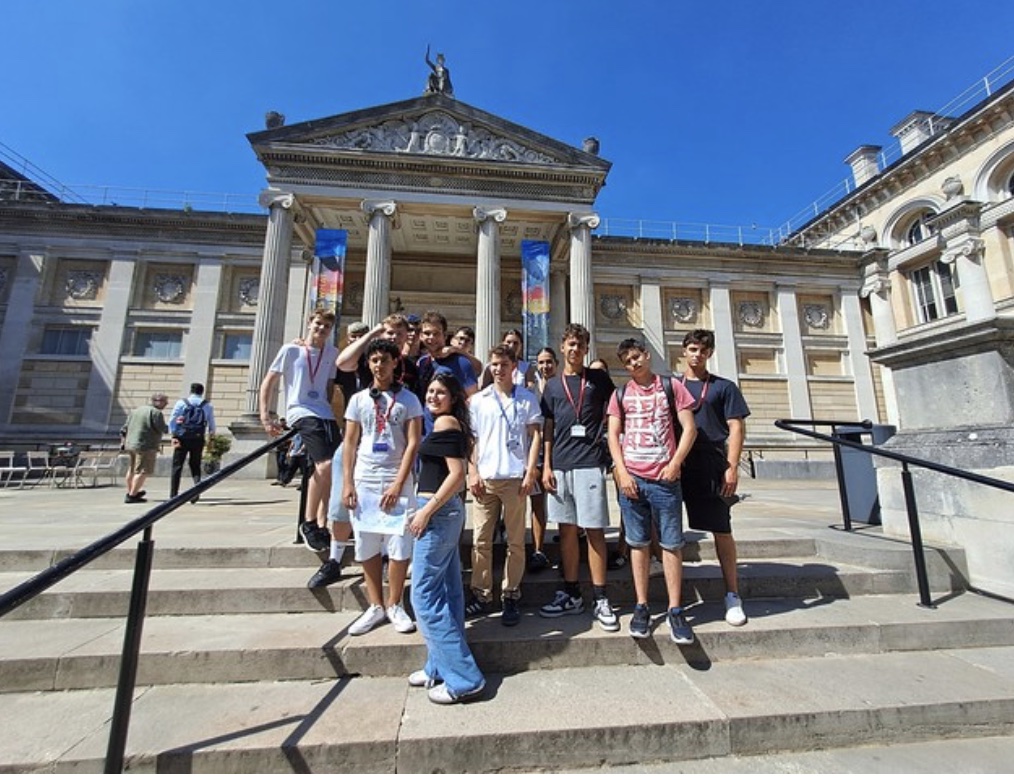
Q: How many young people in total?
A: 15